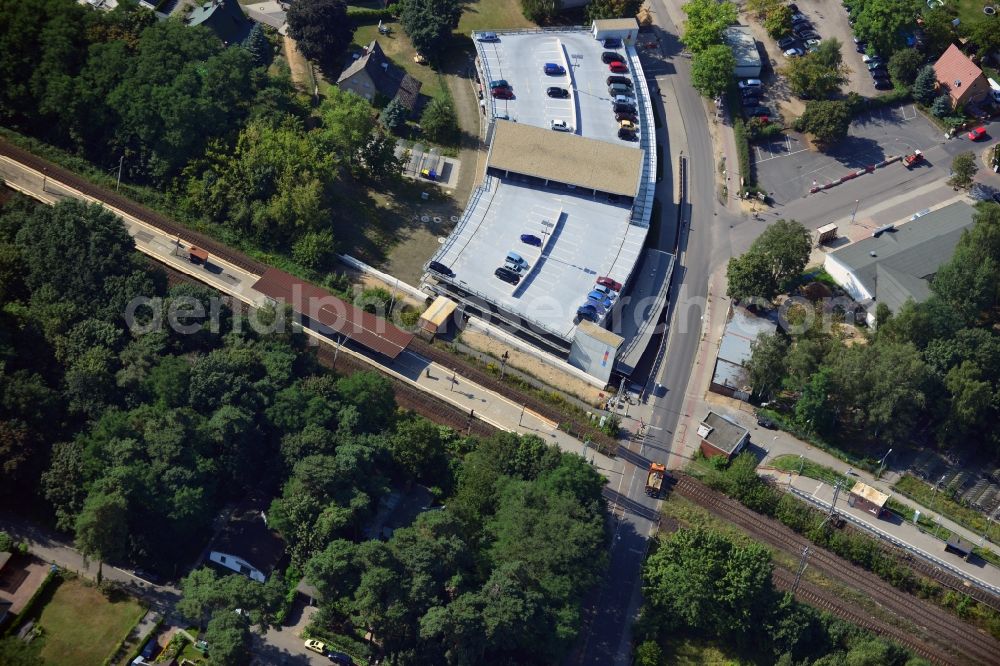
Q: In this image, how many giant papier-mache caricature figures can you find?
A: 0